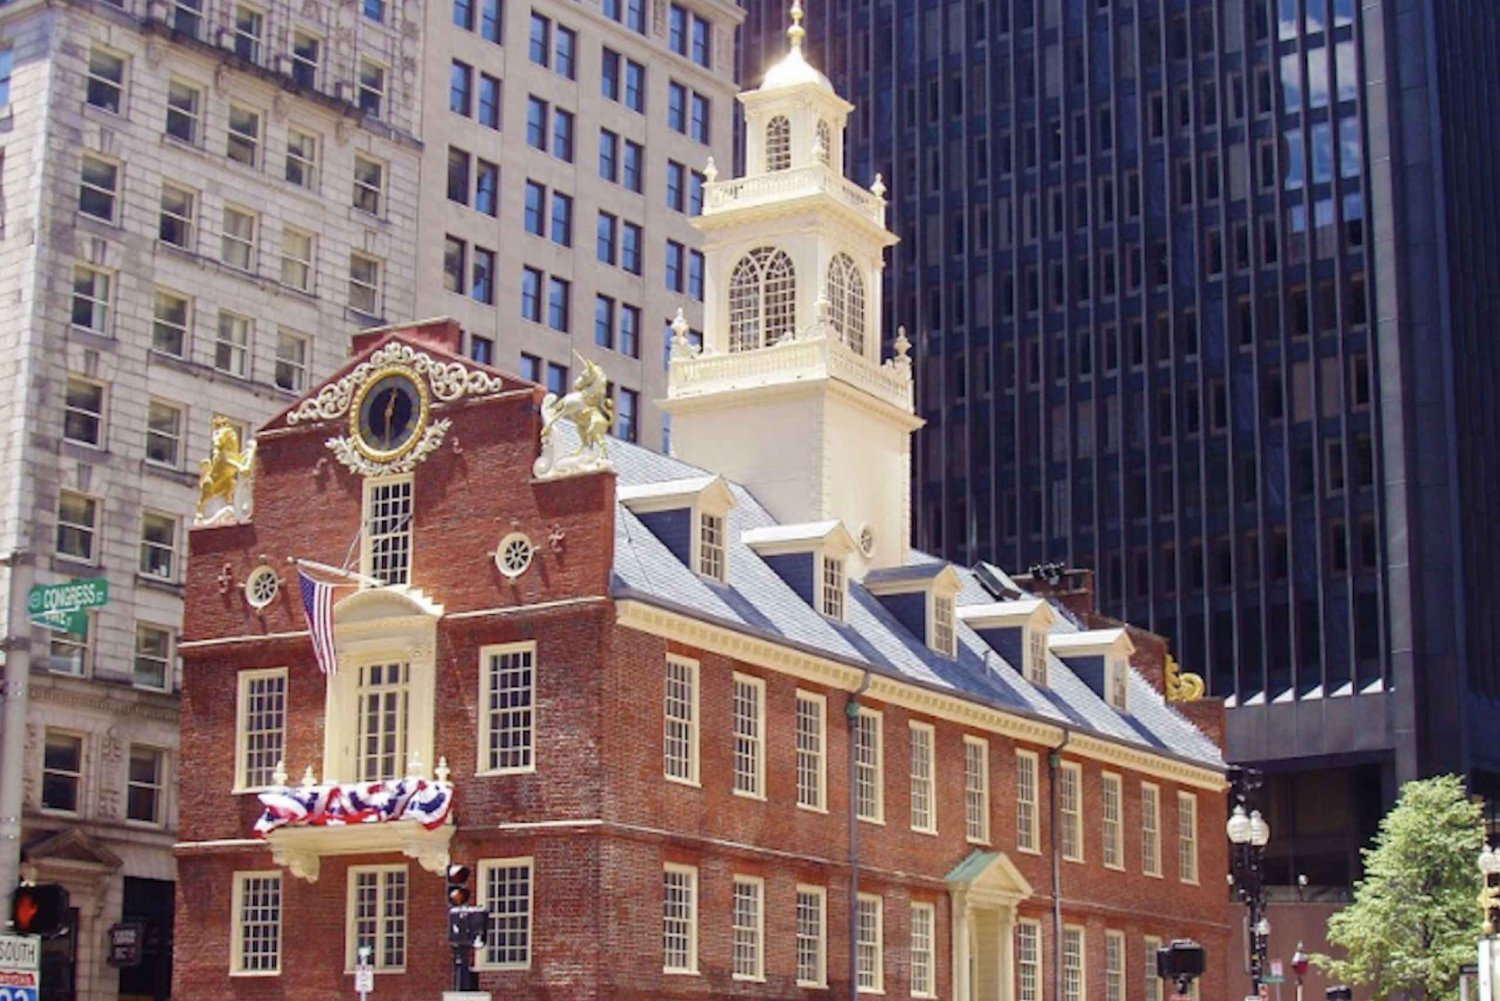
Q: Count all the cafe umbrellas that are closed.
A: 0